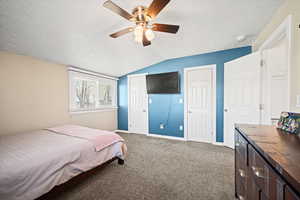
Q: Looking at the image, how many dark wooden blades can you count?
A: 5